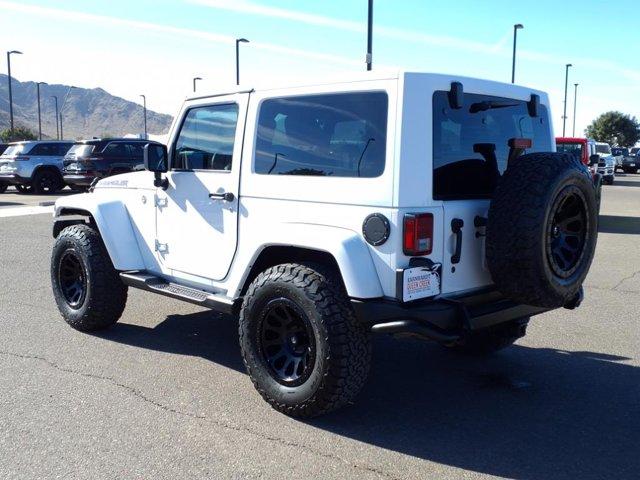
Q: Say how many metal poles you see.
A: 11